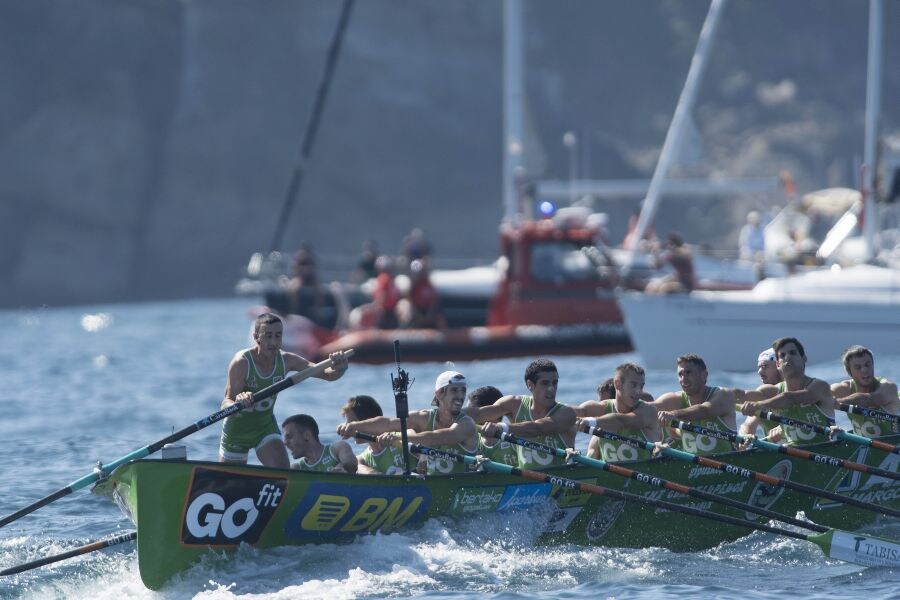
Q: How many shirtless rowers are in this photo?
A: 0